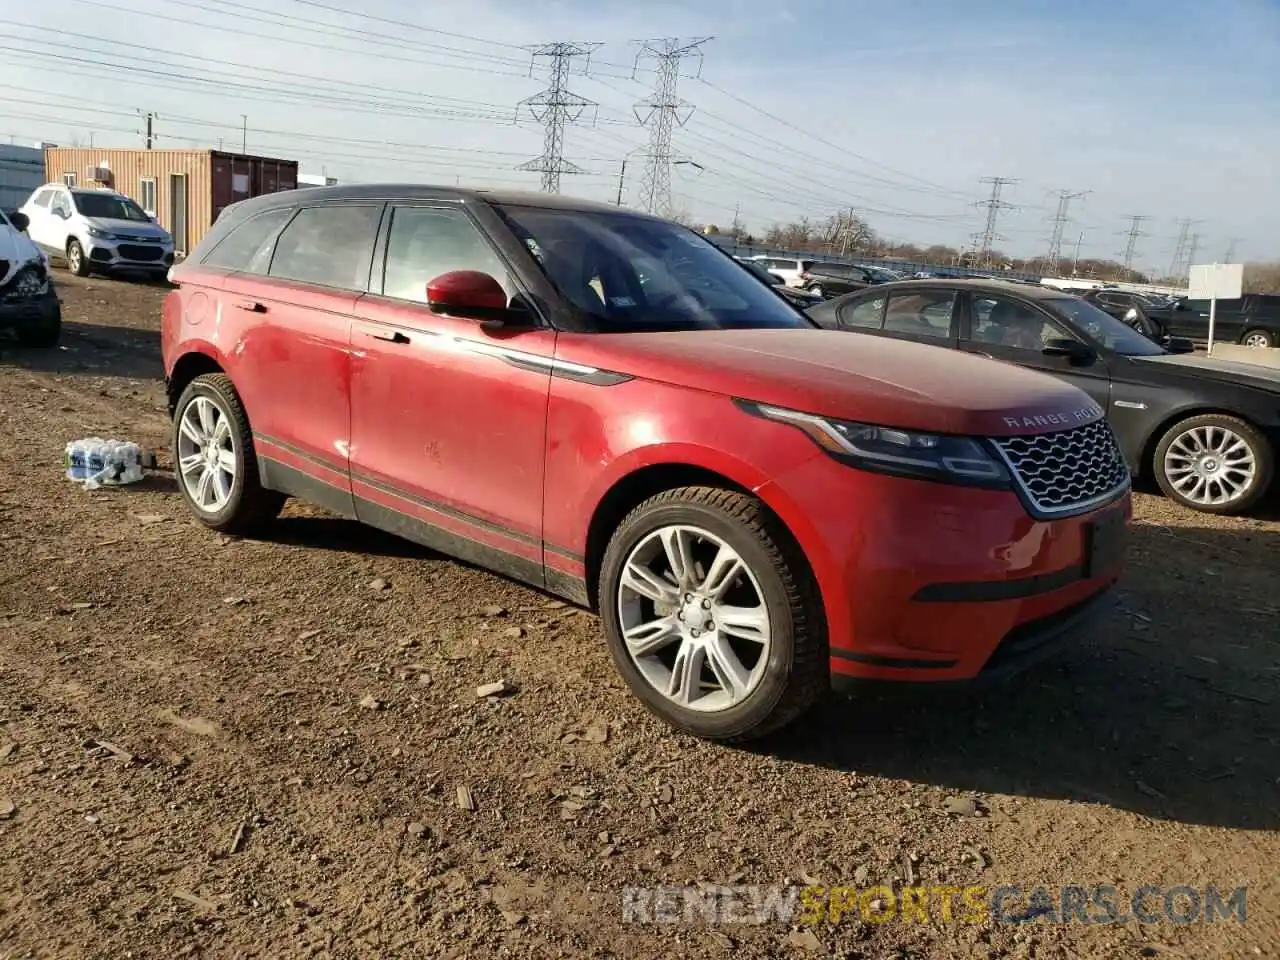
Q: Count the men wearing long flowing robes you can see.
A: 0